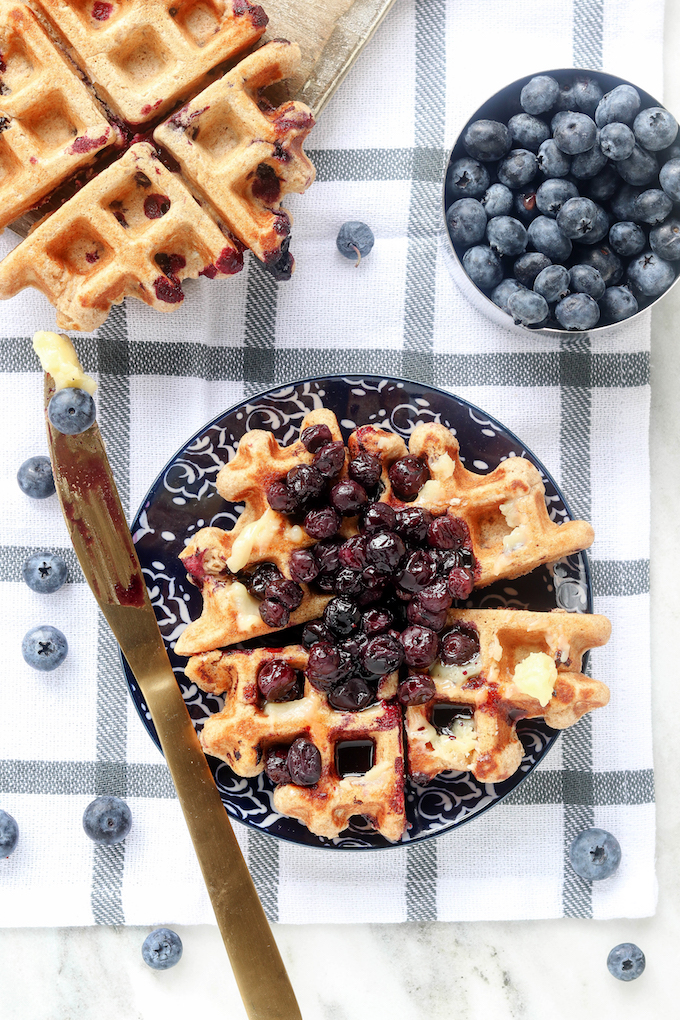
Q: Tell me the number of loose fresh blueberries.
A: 10